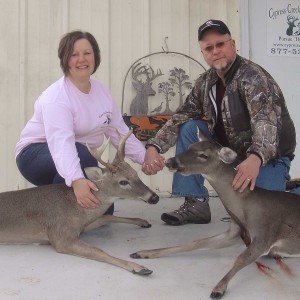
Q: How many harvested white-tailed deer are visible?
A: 2